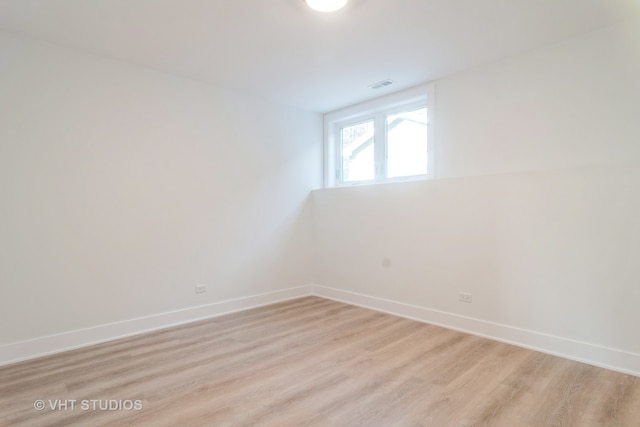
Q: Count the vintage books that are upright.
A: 0